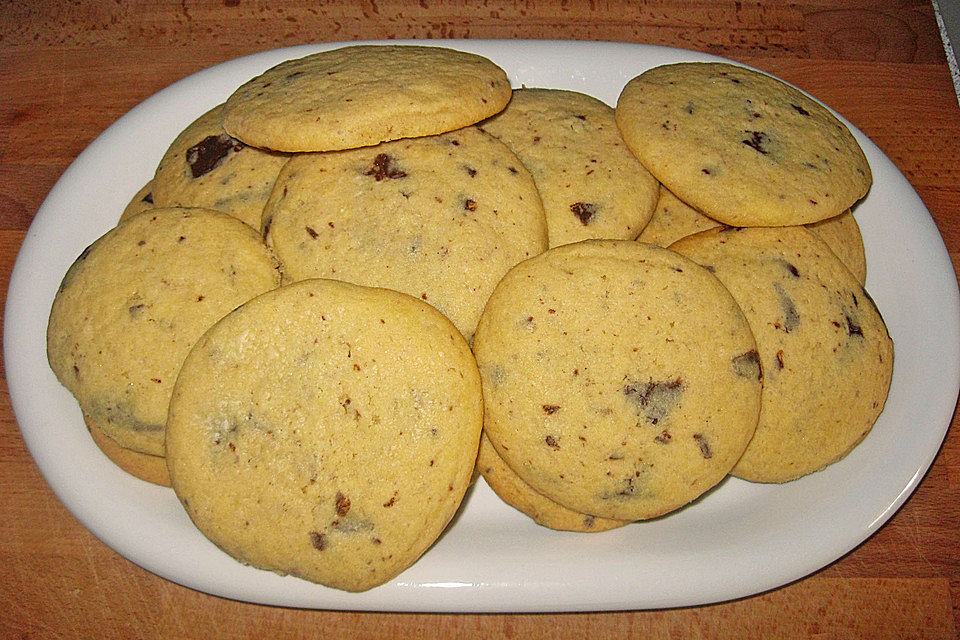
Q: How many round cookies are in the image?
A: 13